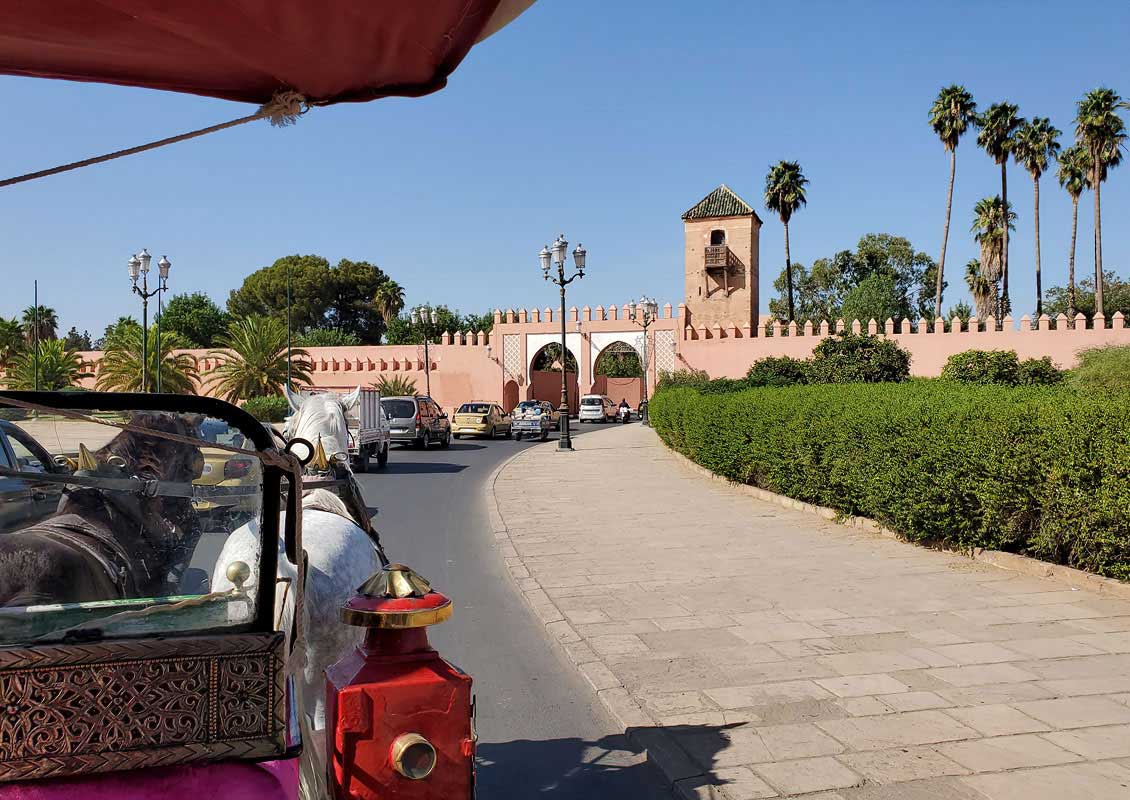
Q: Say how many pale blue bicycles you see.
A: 0